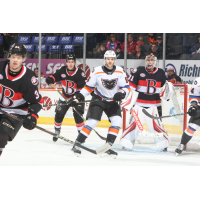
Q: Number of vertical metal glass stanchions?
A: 4